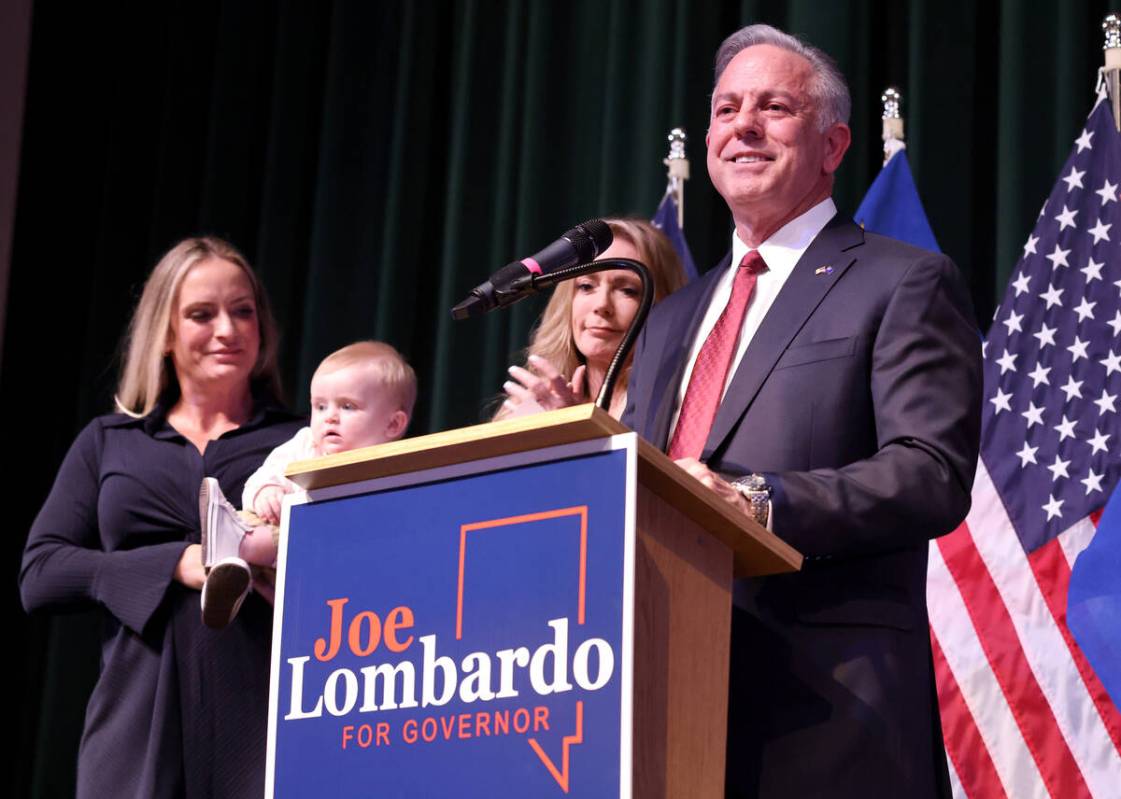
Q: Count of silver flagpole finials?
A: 3